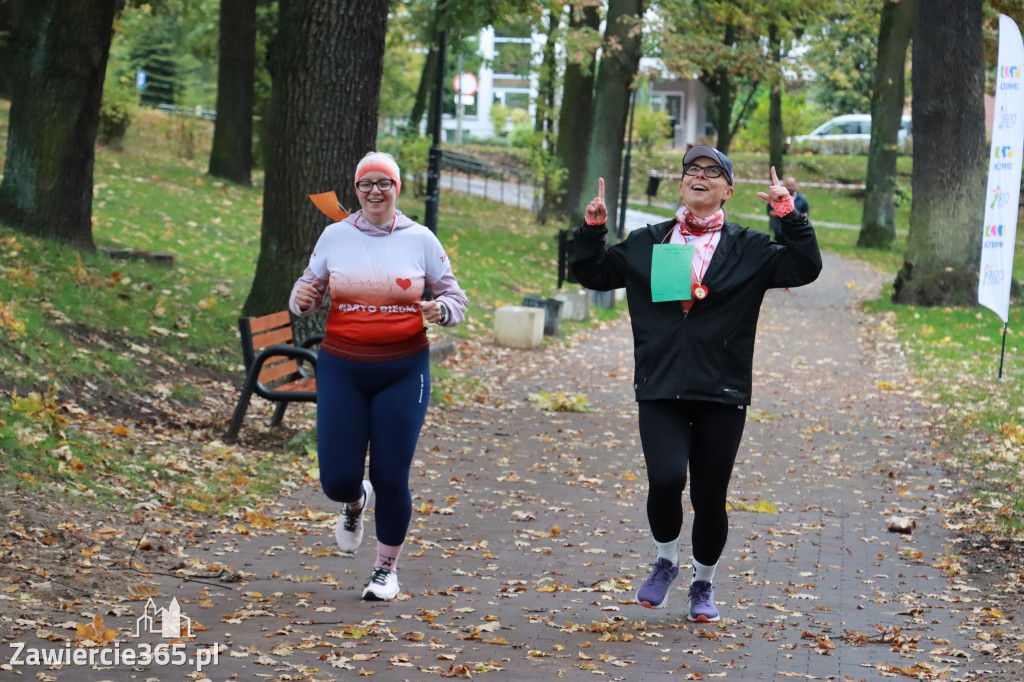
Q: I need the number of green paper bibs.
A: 1